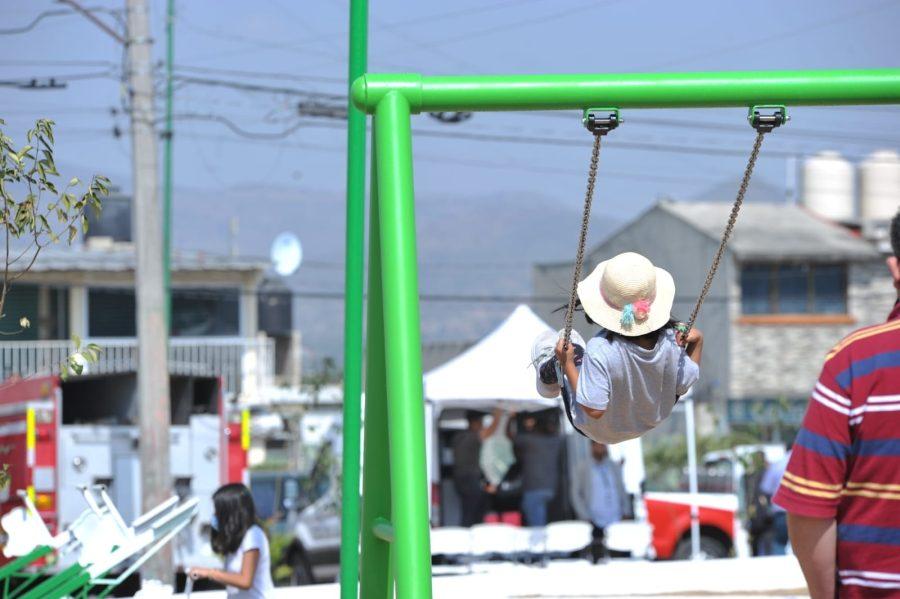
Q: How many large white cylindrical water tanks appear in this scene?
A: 2